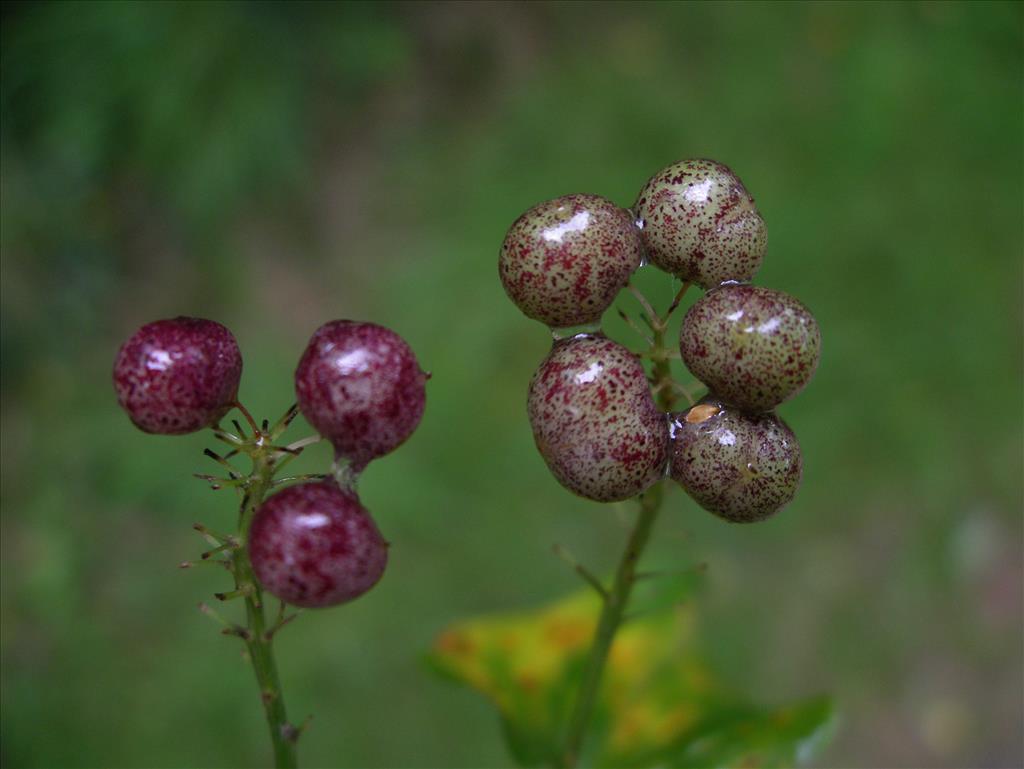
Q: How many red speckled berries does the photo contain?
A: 8